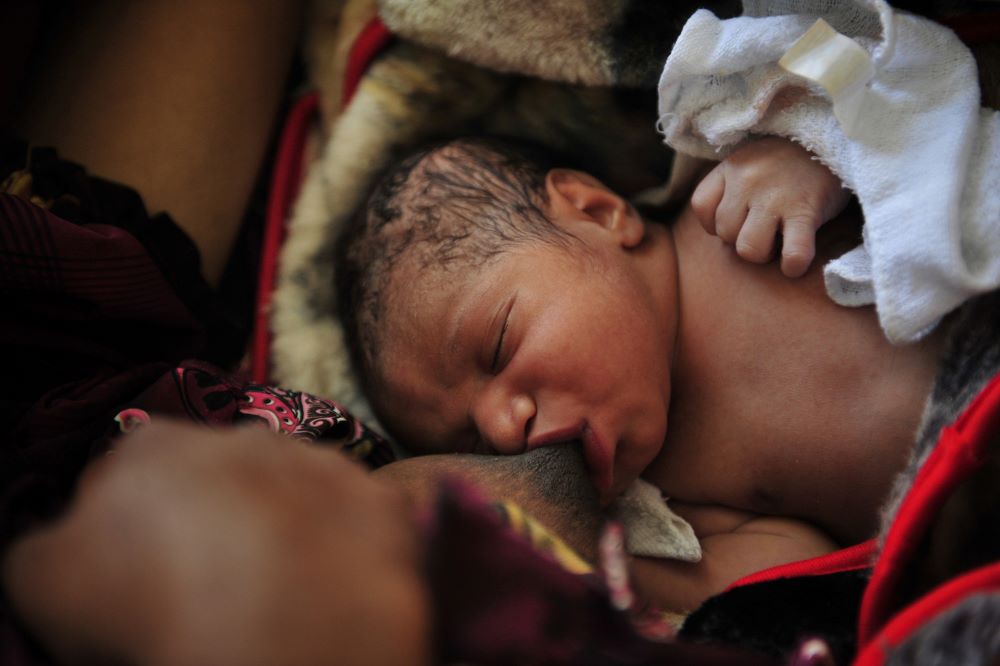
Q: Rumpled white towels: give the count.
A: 1